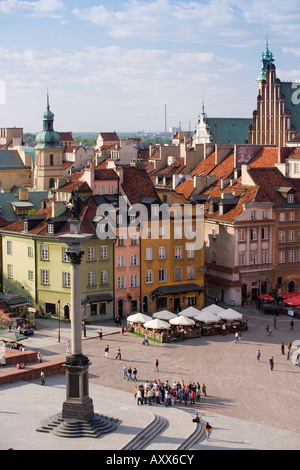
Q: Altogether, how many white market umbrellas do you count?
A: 8